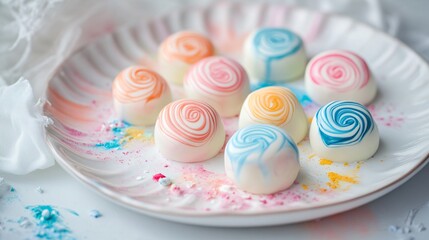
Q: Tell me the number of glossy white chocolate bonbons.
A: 9